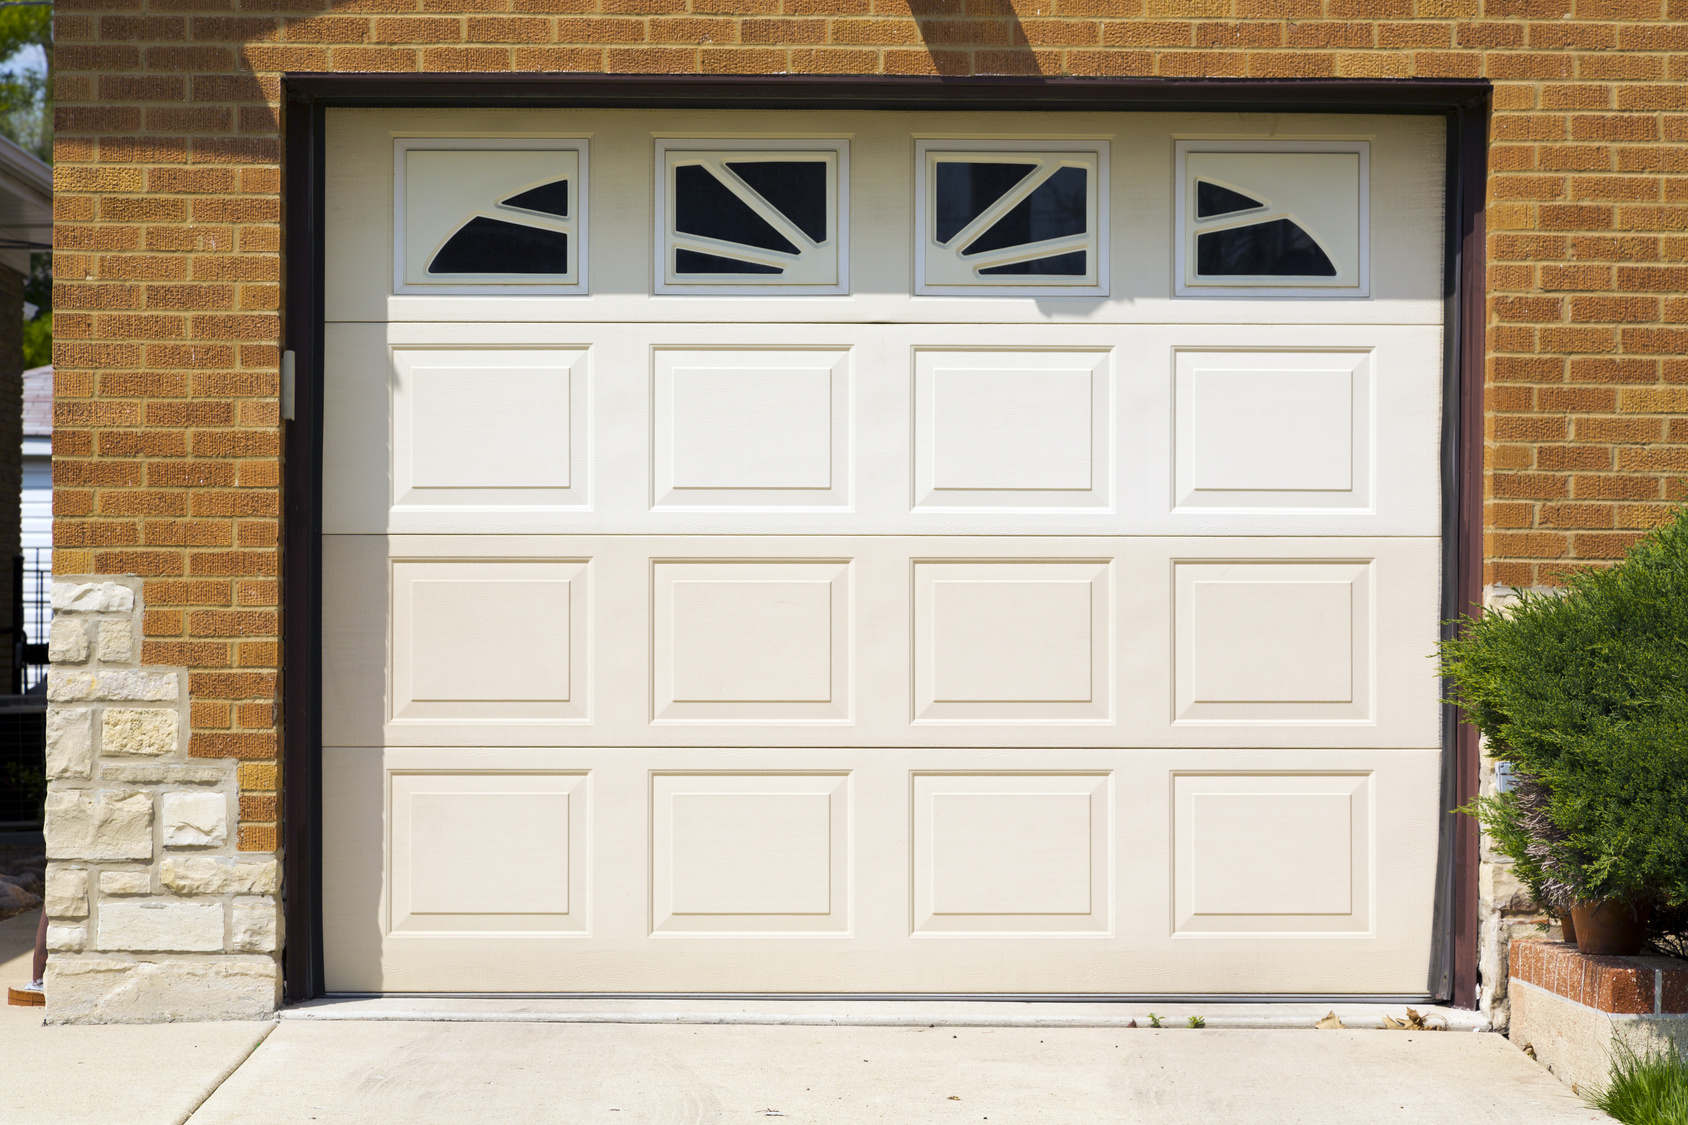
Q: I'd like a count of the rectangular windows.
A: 4